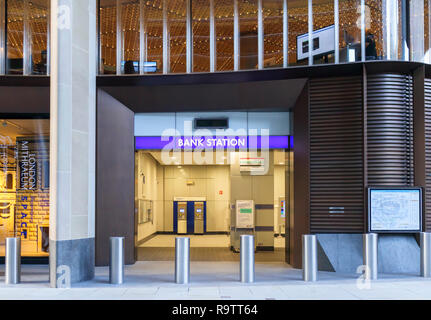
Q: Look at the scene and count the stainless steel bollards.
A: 7